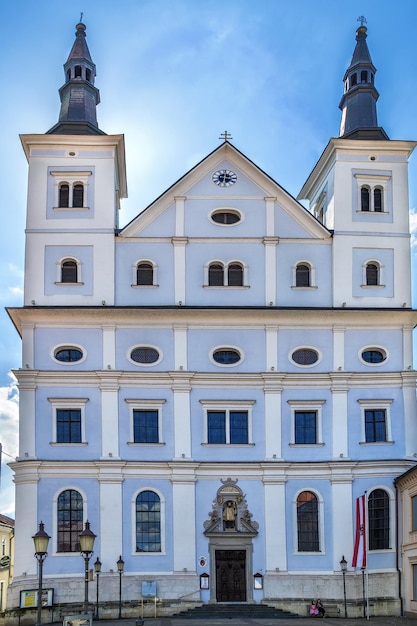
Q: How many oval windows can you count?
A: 6